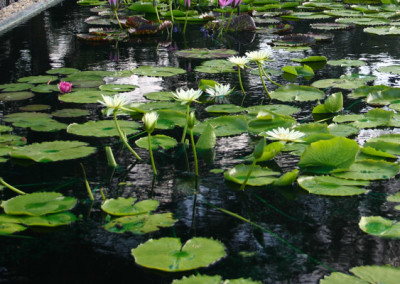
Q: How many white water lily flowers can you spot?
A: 7